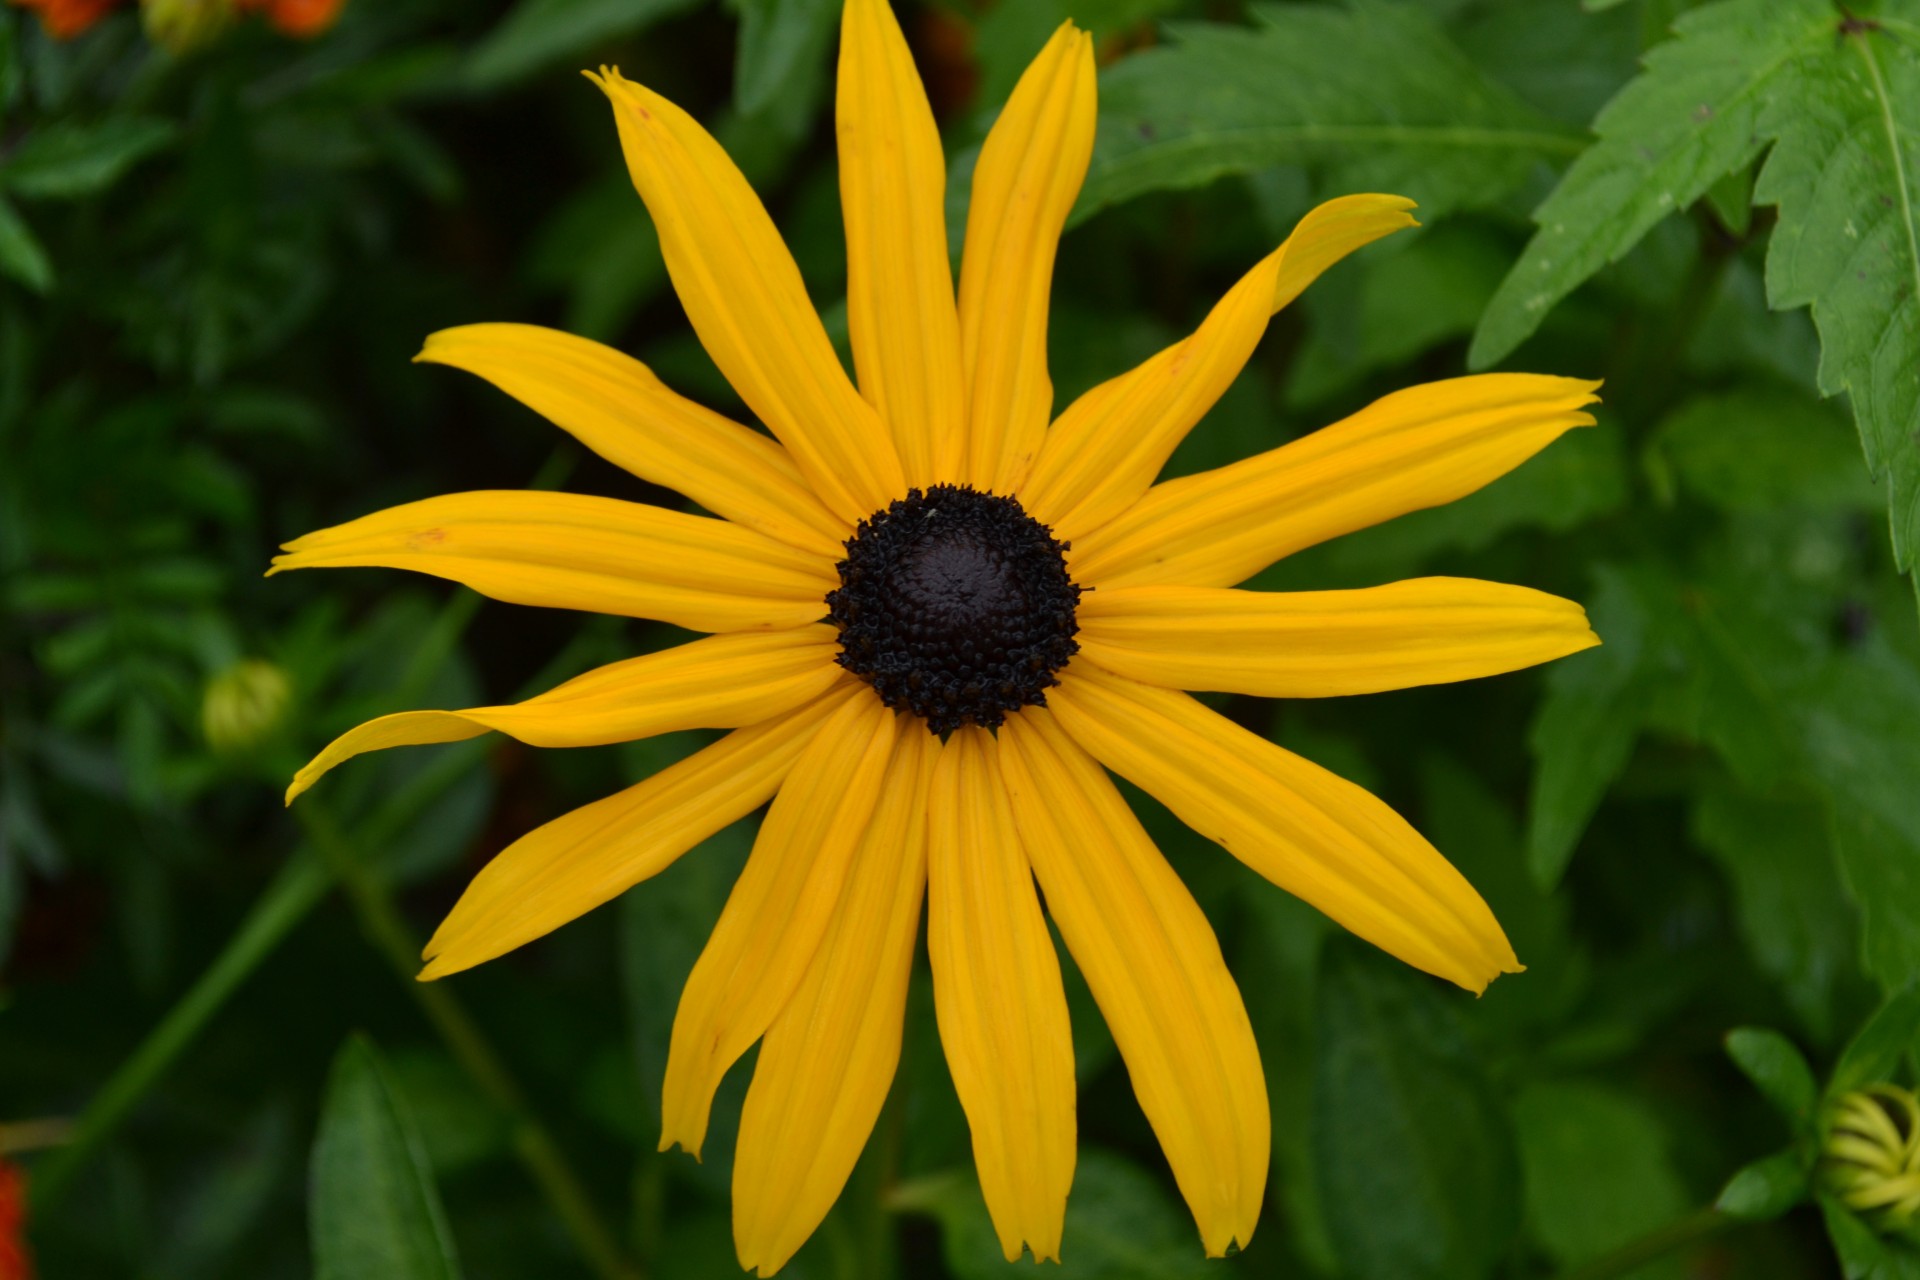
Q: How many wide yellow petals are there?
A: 15